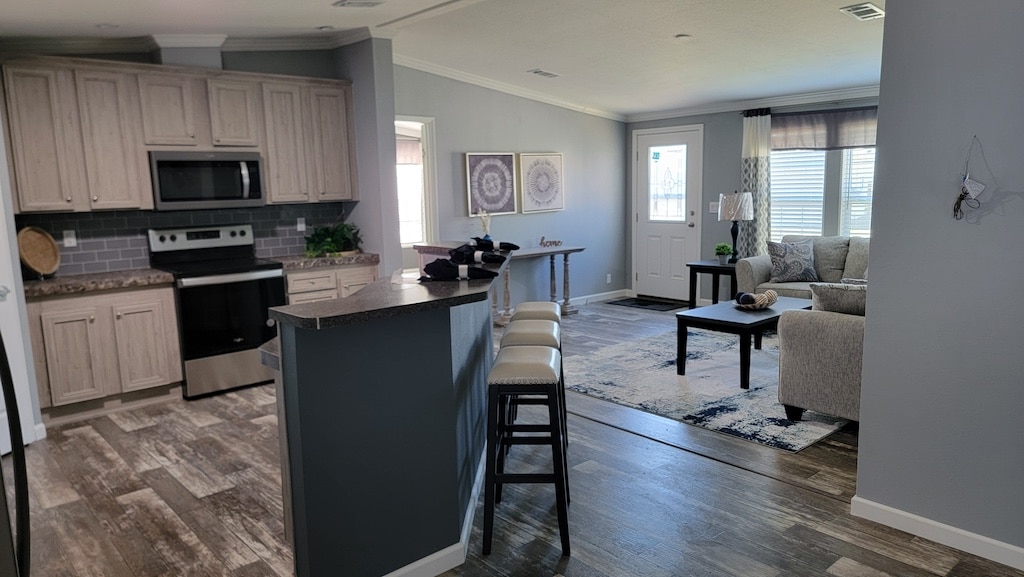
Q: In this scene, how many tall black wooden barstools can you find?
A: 3